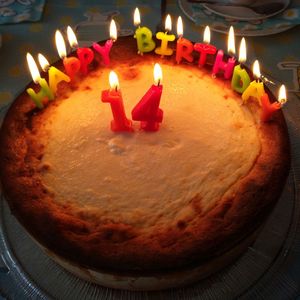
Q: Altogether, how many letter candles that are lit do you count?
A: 13